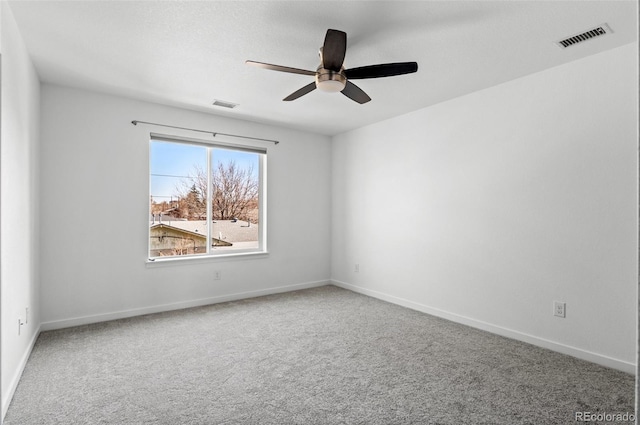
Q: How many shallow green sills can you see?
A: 0